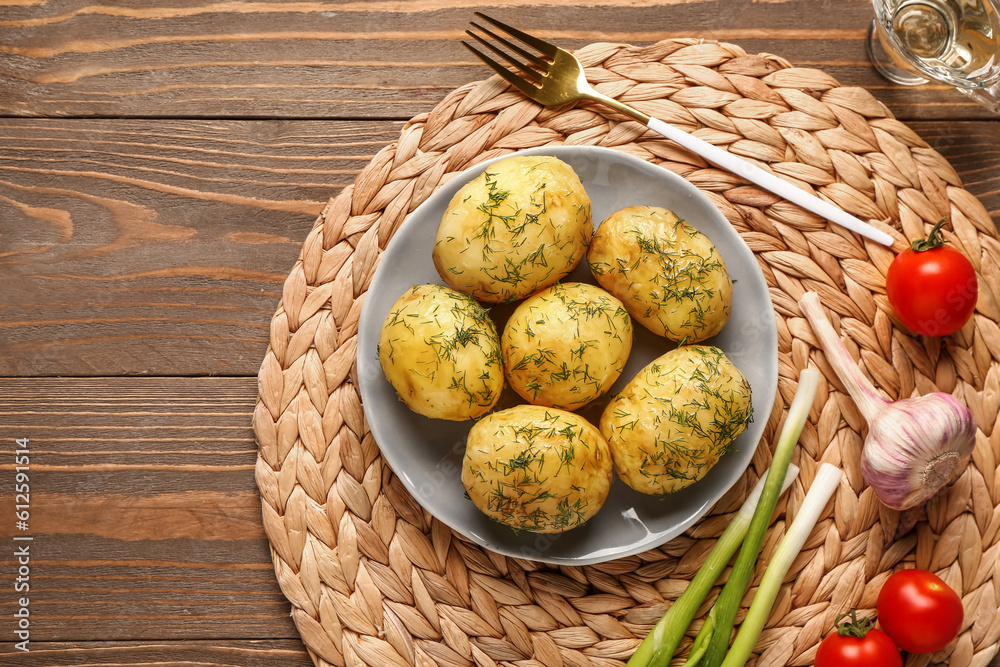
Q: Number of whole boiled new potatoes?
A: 6